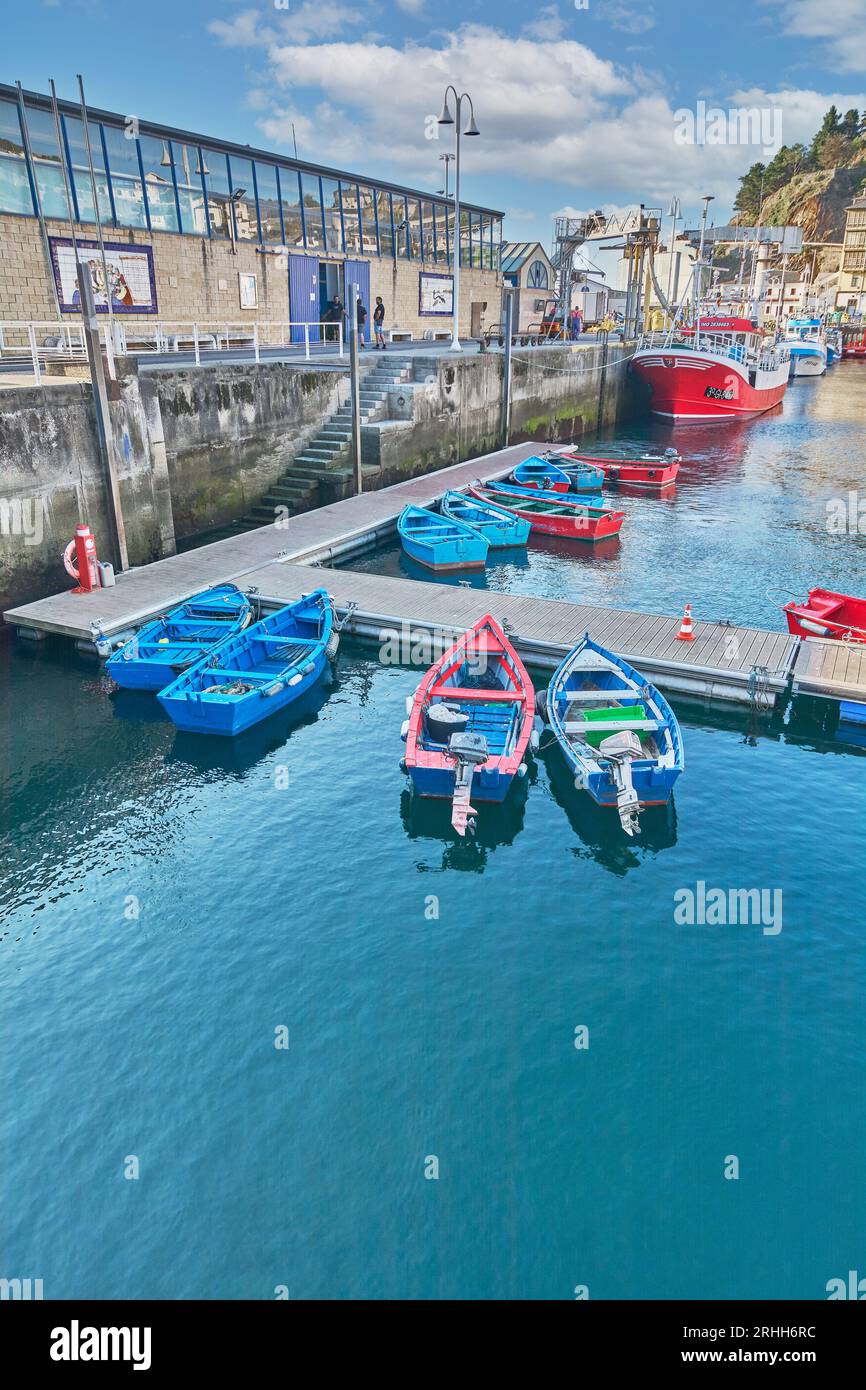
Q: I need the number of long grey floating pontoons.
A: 2